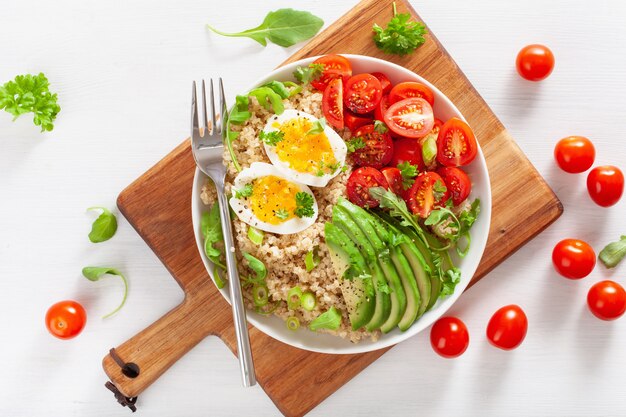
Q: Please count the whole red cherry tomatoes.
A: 8